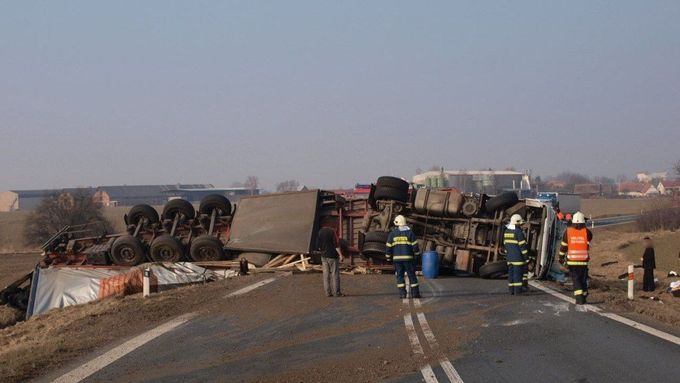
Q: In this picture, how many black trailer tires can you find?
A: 6